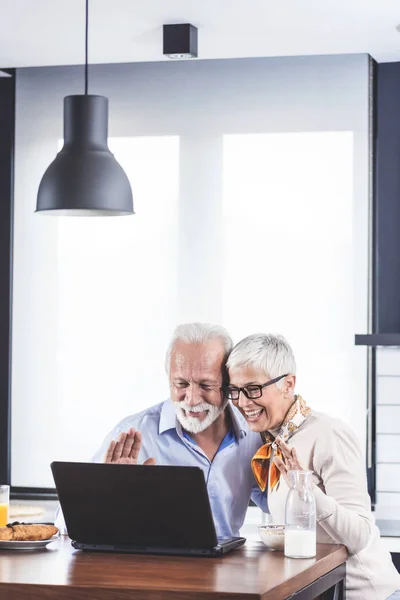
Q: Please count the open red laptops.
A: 0